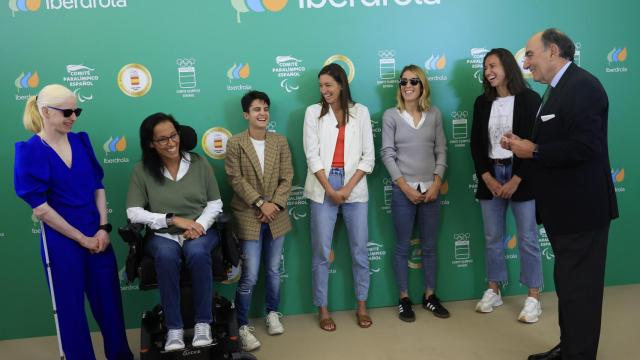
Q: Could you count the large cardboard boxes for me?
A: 0